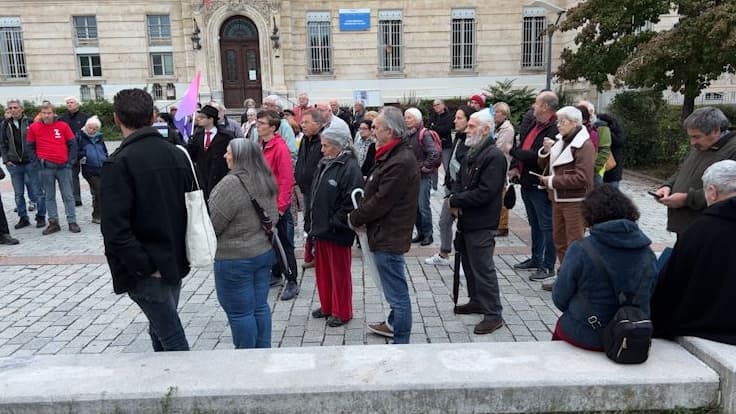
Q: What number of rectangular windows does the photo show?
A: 9